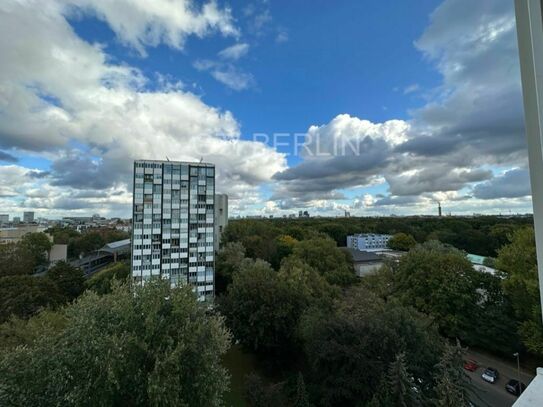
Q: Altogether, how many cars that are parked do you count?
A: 3